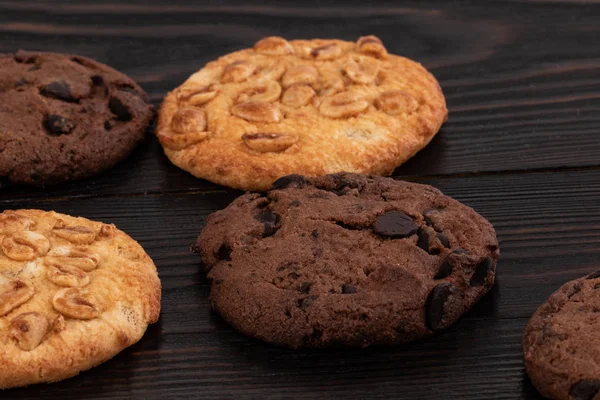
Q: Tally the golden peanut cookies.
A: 2